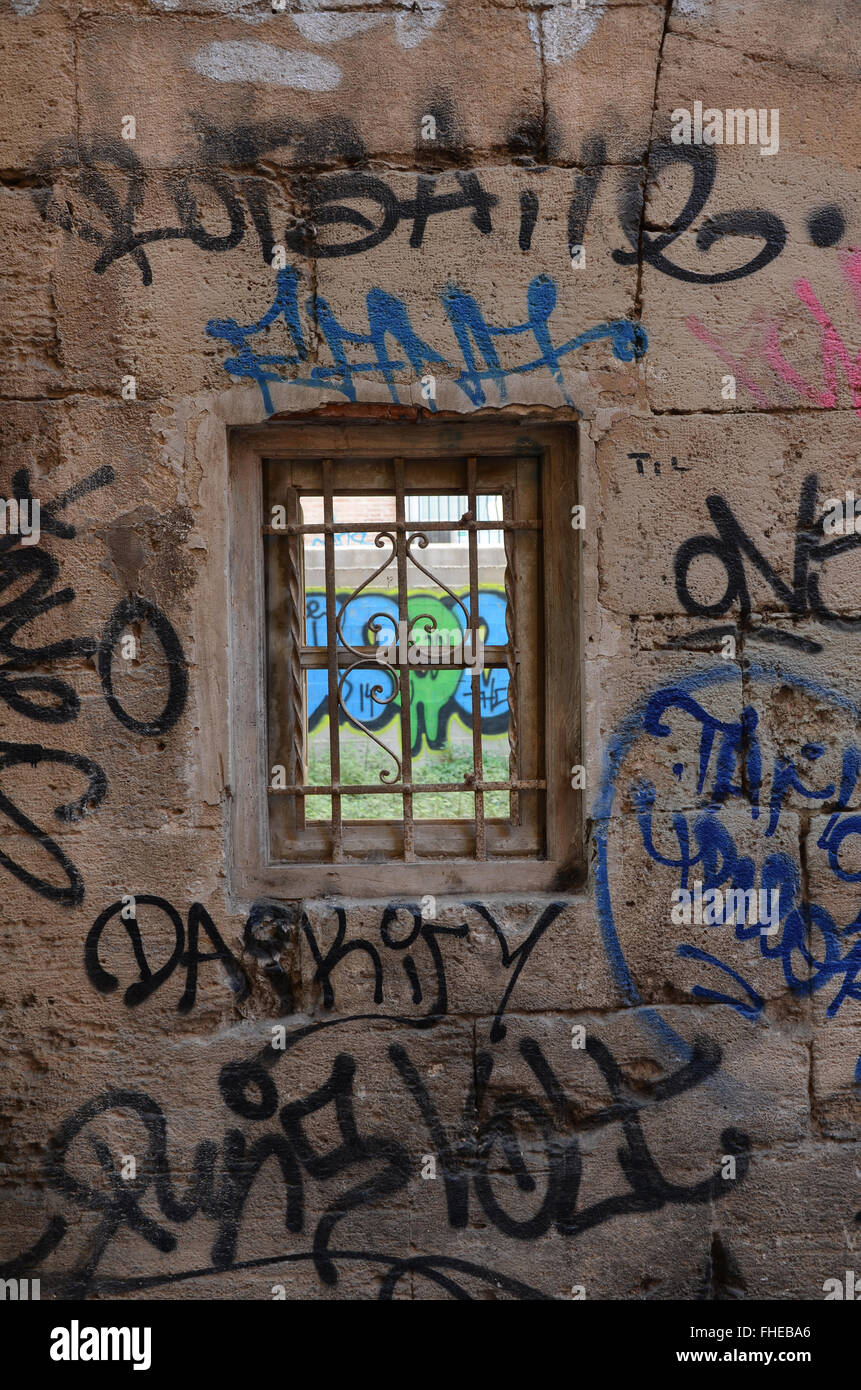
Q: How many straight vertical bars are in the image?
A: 3